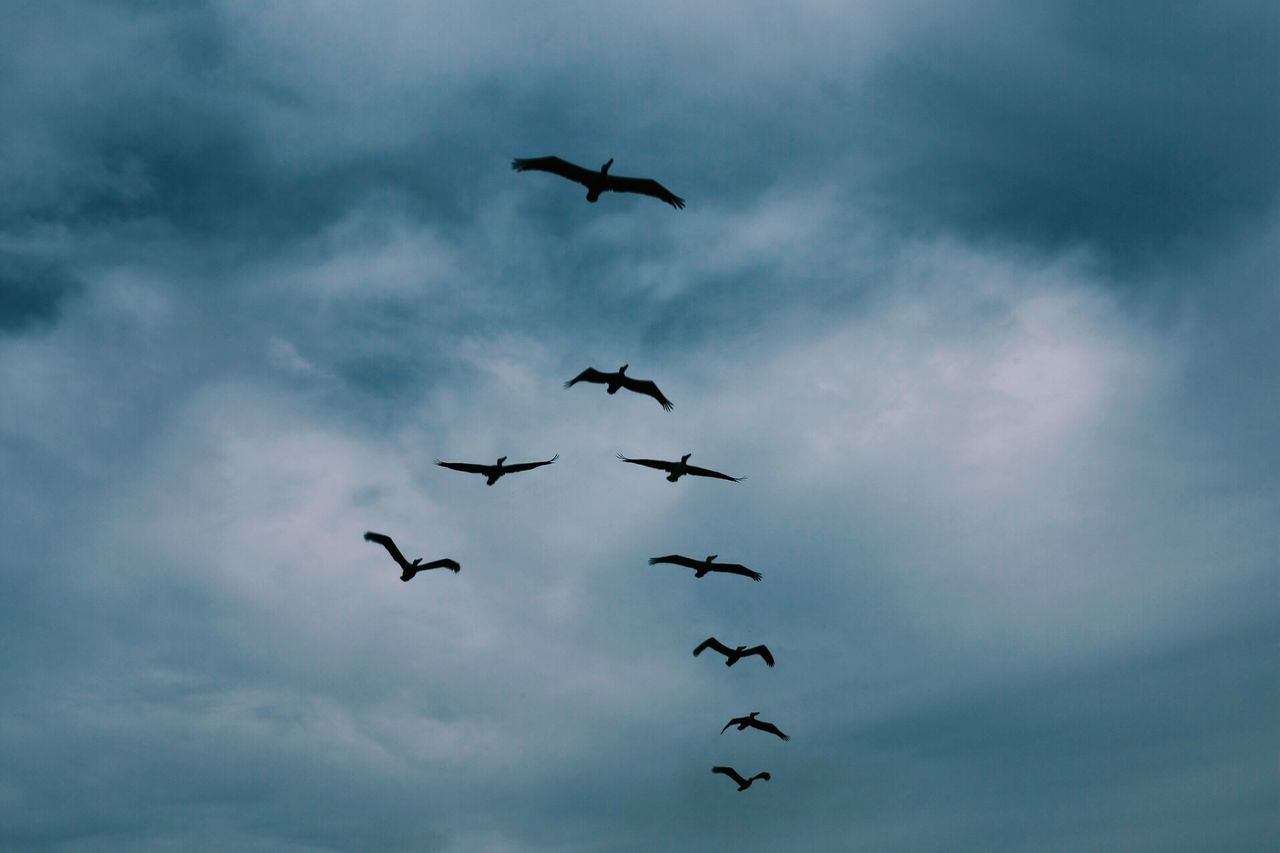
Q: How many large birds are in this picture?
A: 9